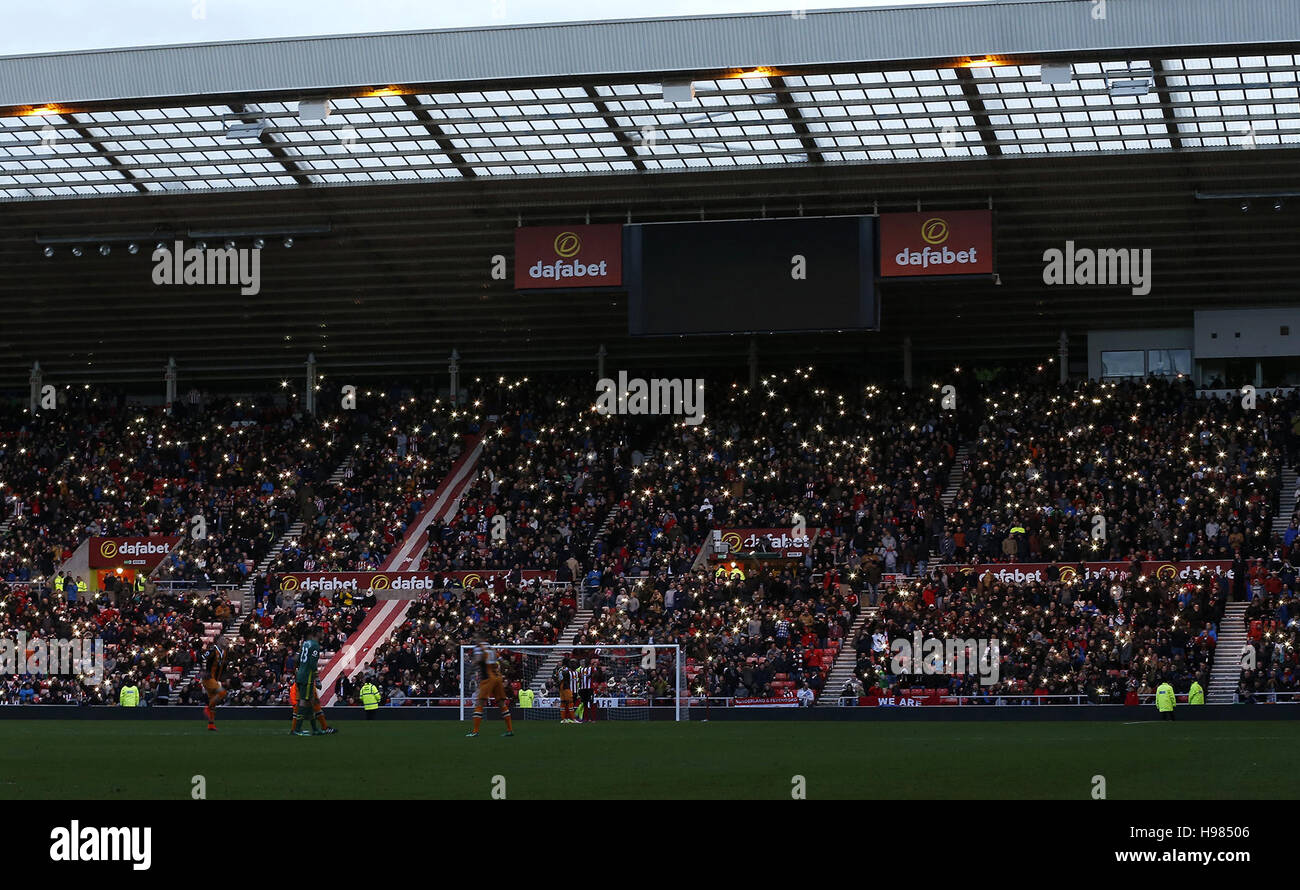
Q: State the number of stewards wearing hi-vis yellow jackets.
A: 11